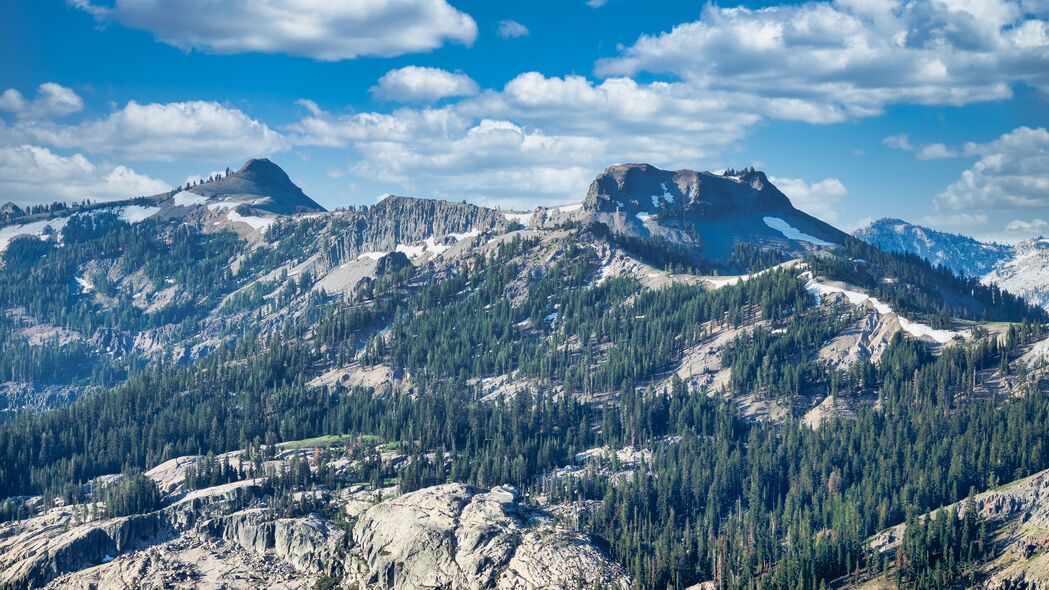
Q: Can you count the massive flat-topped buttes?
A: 1